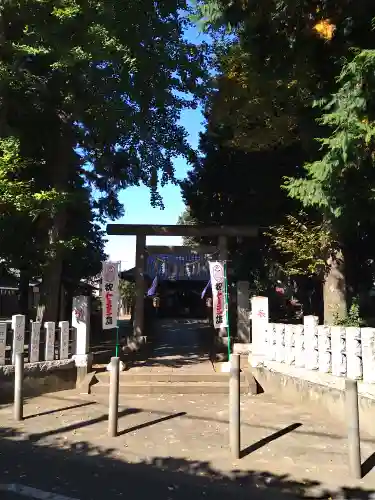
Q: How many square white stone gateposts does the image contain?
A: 2